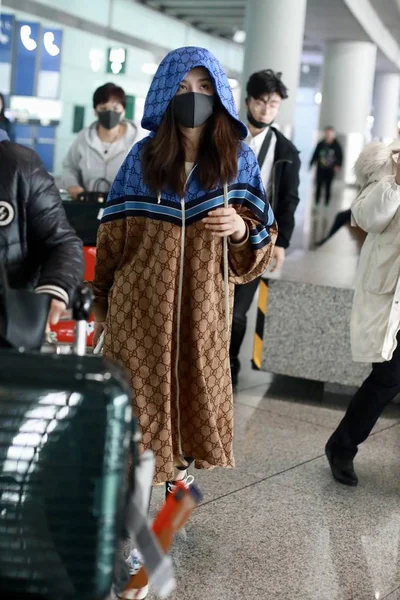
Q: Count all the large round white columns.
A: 3